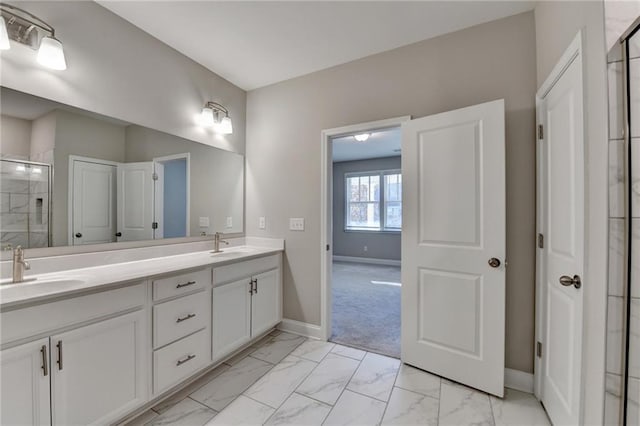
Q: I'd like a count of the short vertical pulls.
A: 4